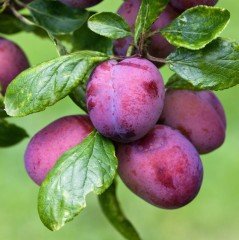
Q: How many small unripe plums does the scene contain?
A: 0